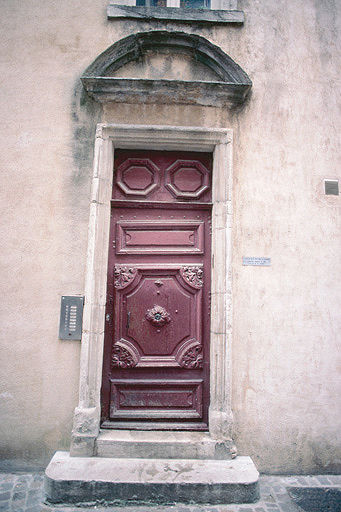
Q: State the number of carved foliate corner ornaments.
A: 4